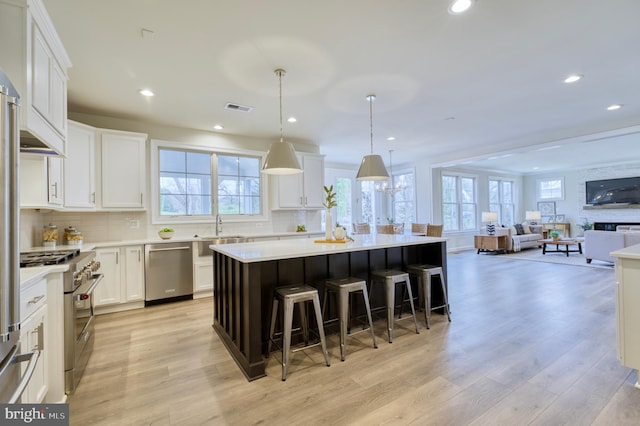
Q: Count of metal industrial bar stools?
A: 4